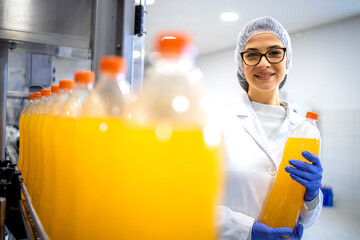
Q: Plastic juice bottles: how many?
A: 9